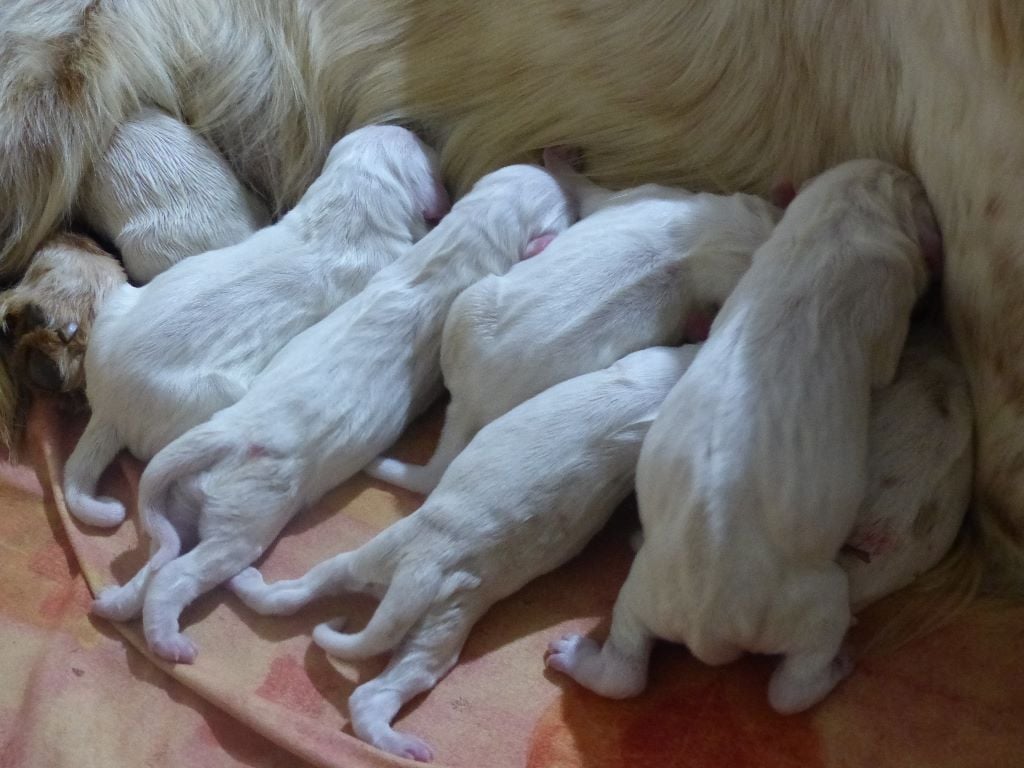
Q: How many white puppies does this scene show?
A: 7